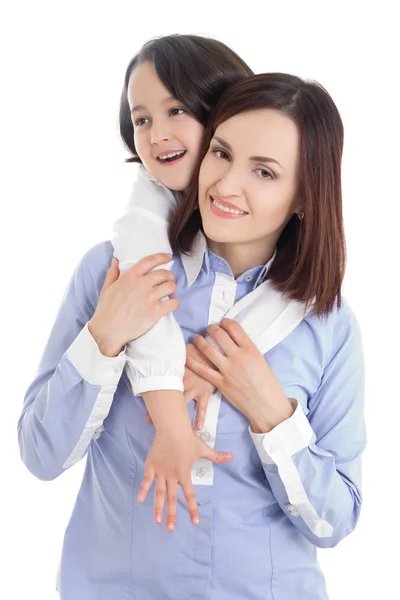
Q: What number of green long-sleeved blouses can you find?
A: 0